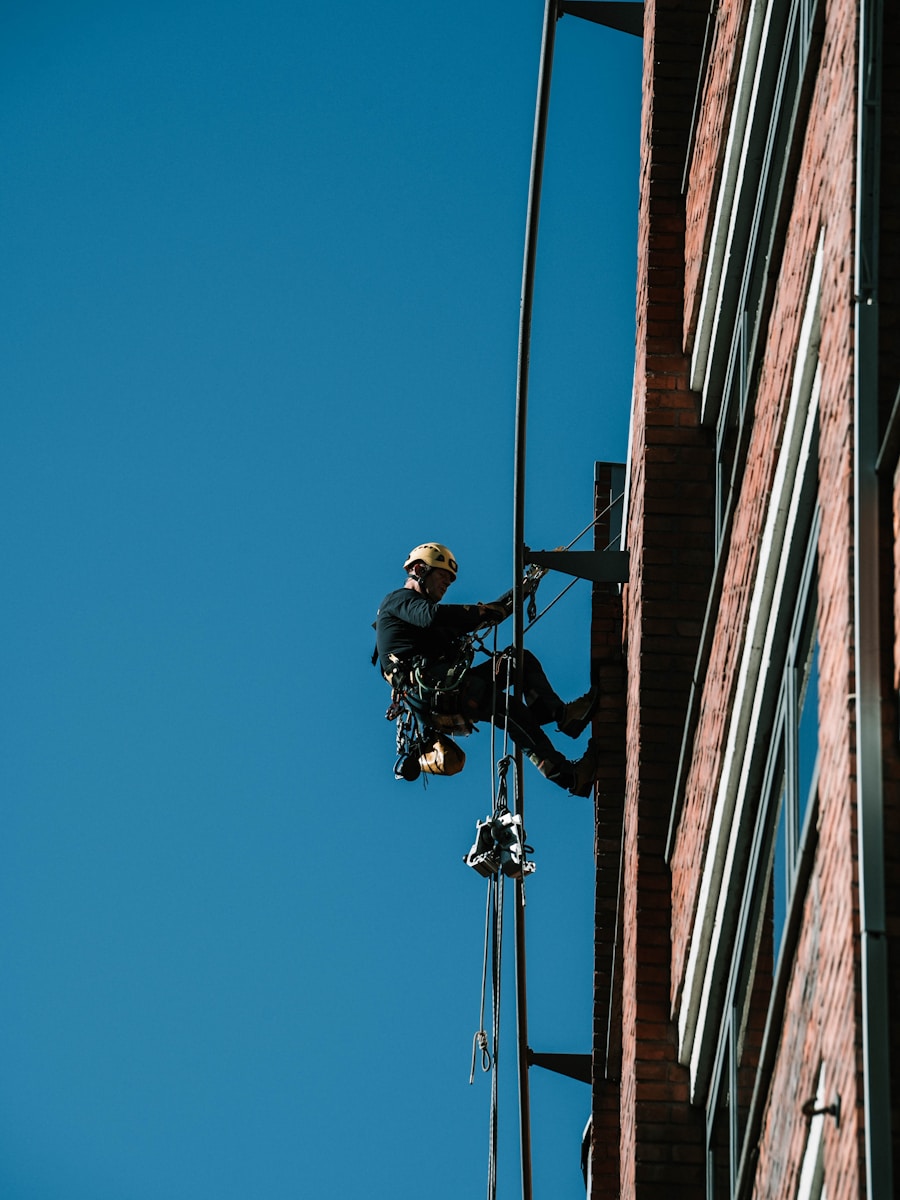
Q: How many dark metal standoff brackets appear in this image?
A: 3